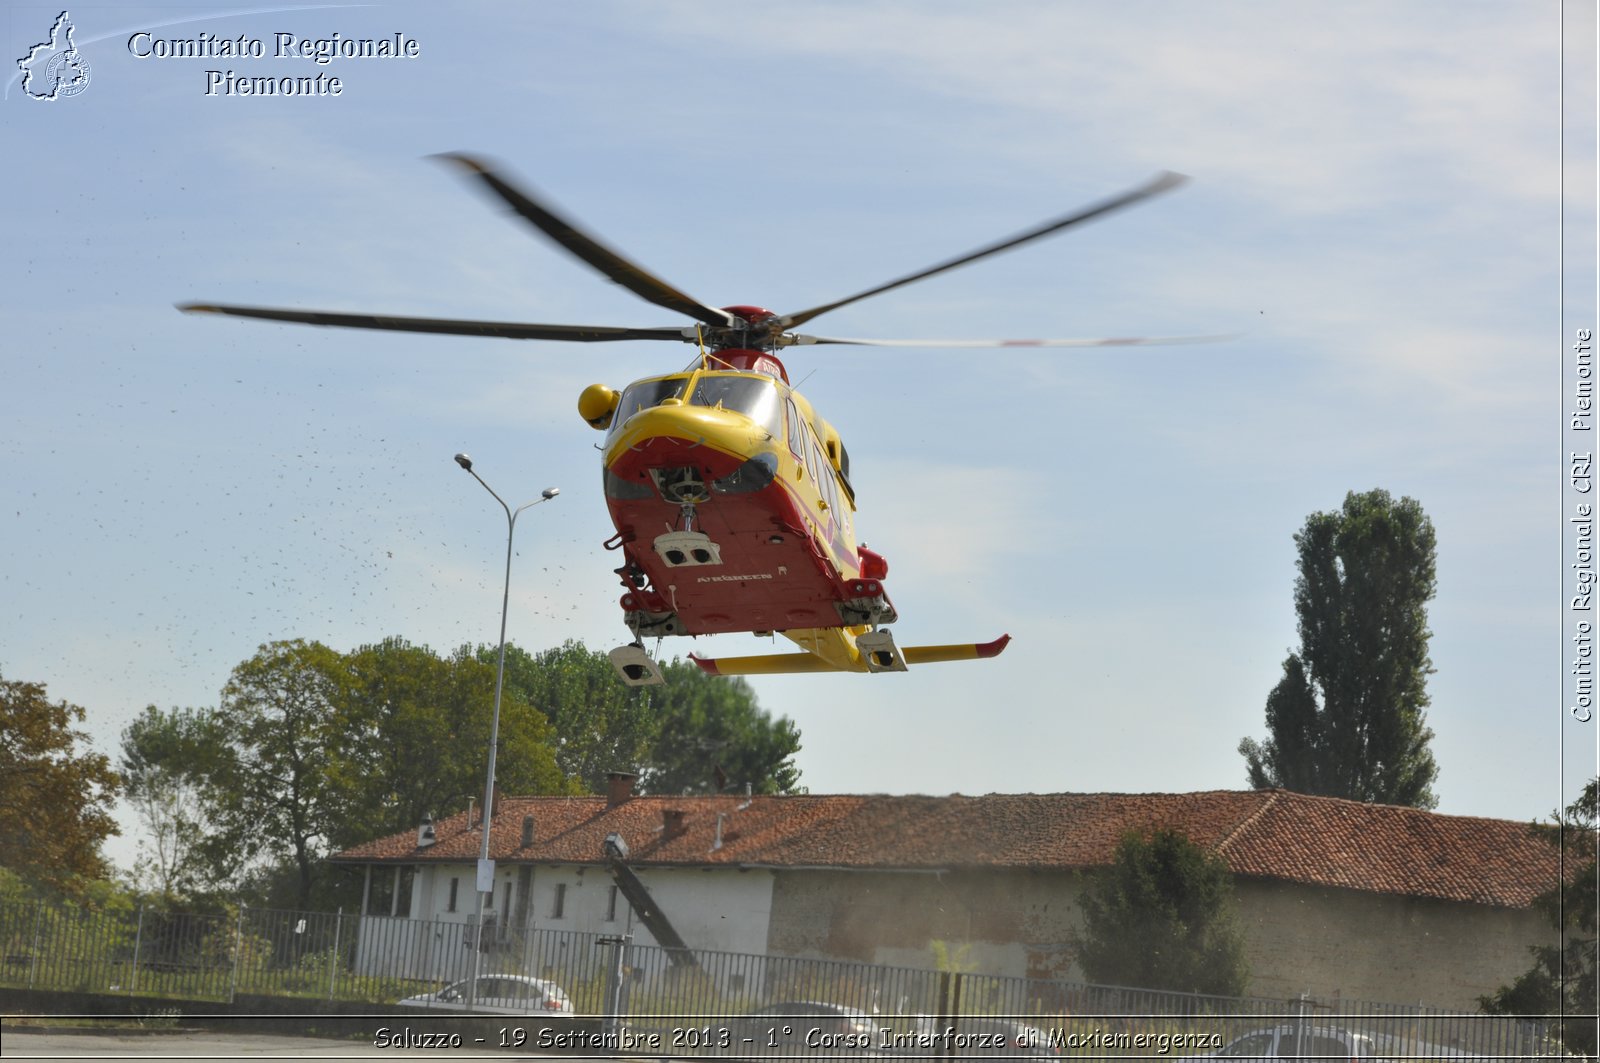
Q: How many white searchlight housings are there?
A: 3